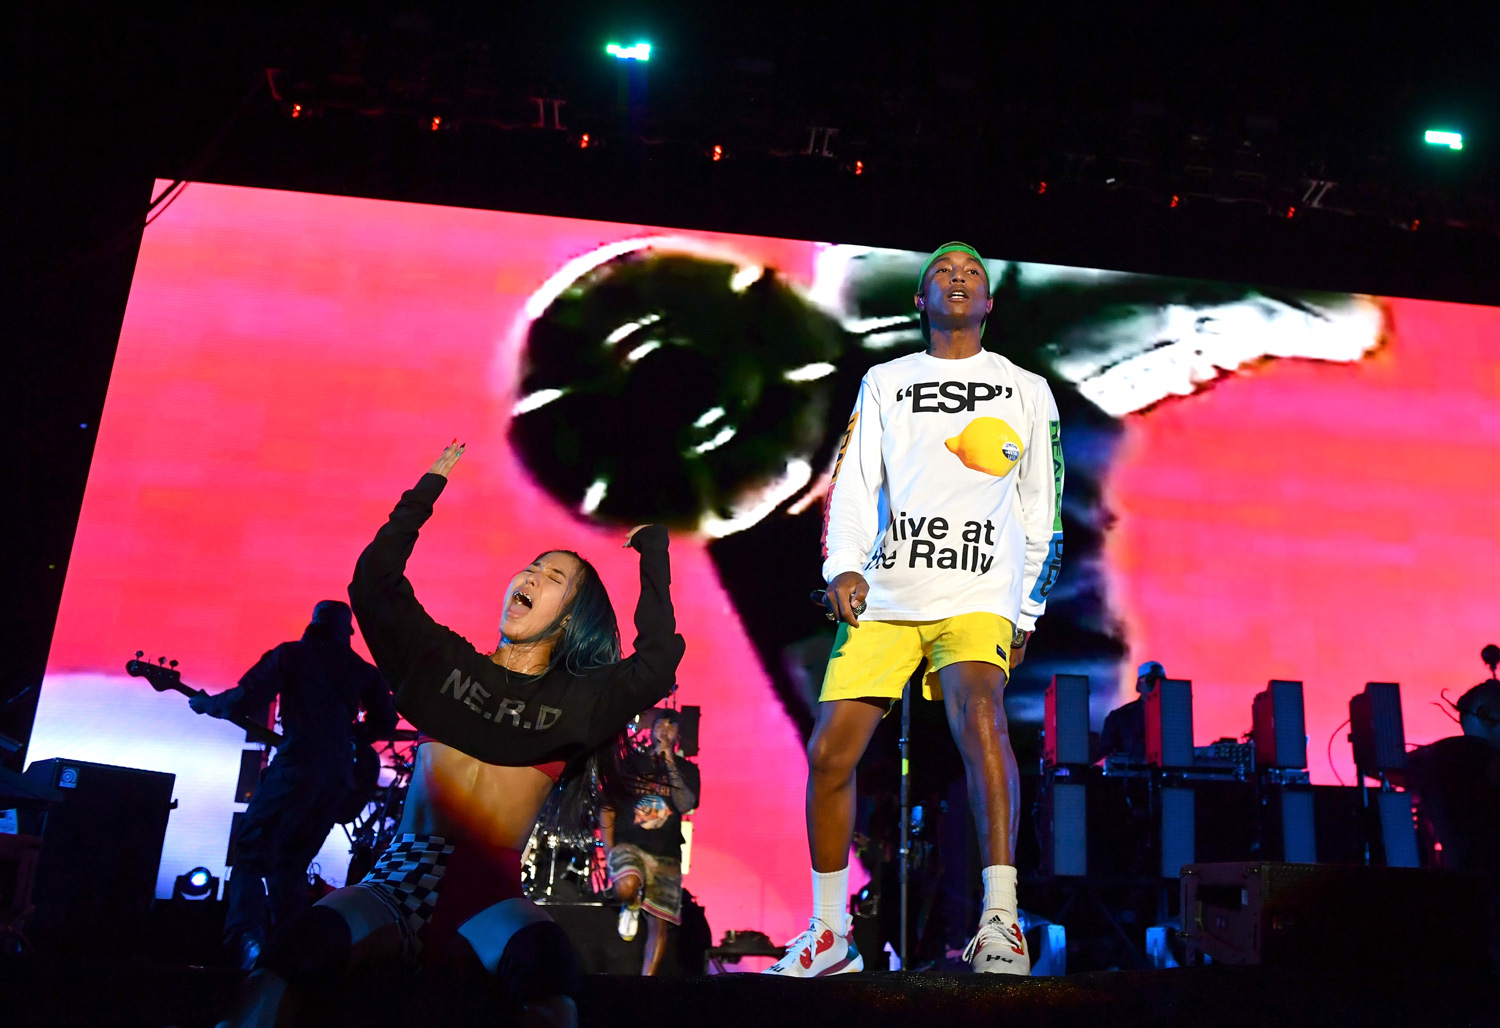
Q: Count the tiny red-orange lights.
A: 9